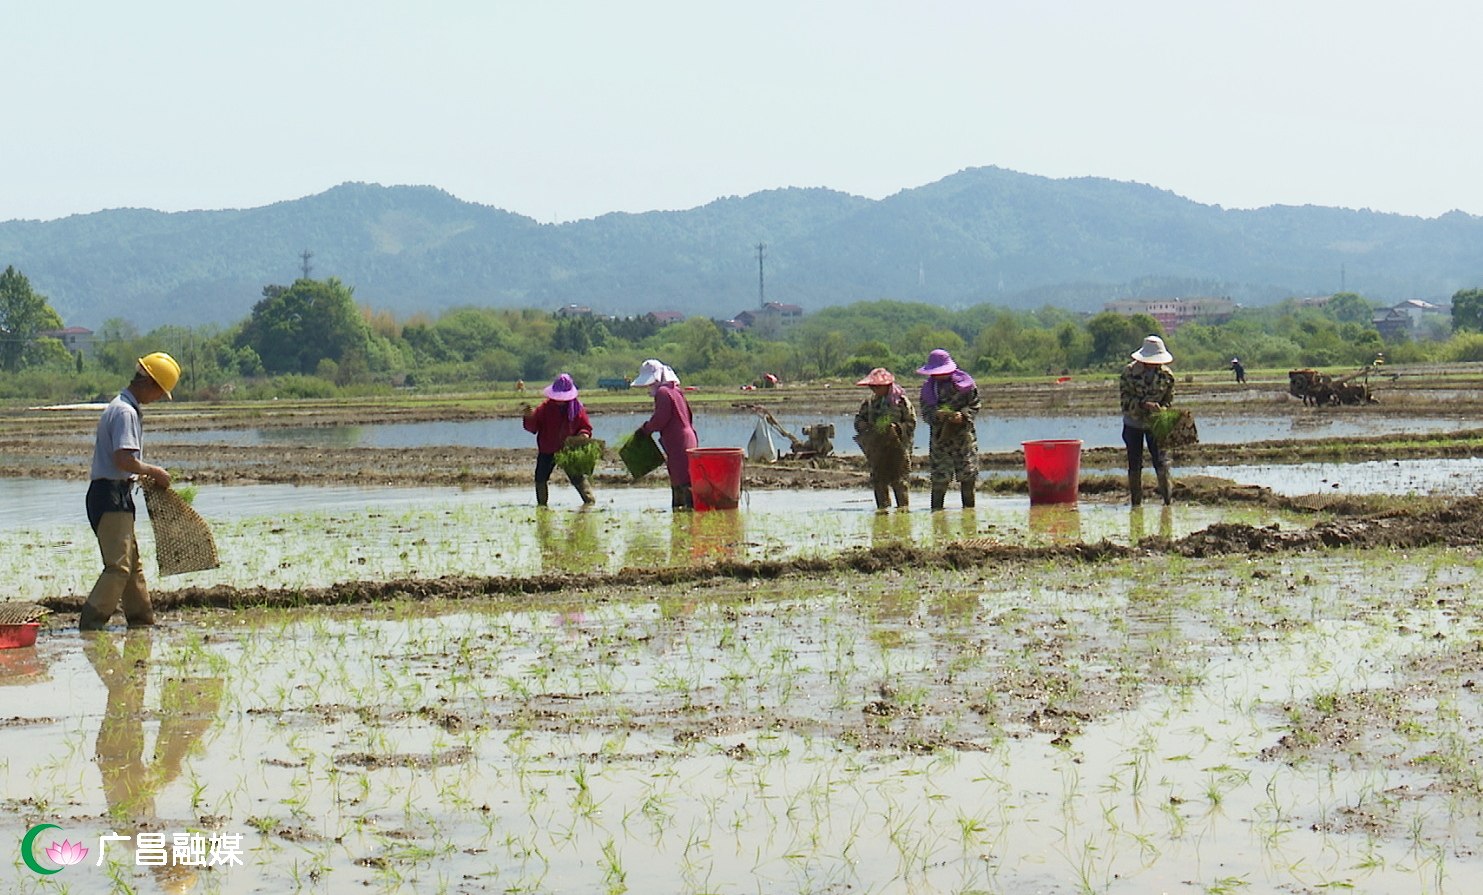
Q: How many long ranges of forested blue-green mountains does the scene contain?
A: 1